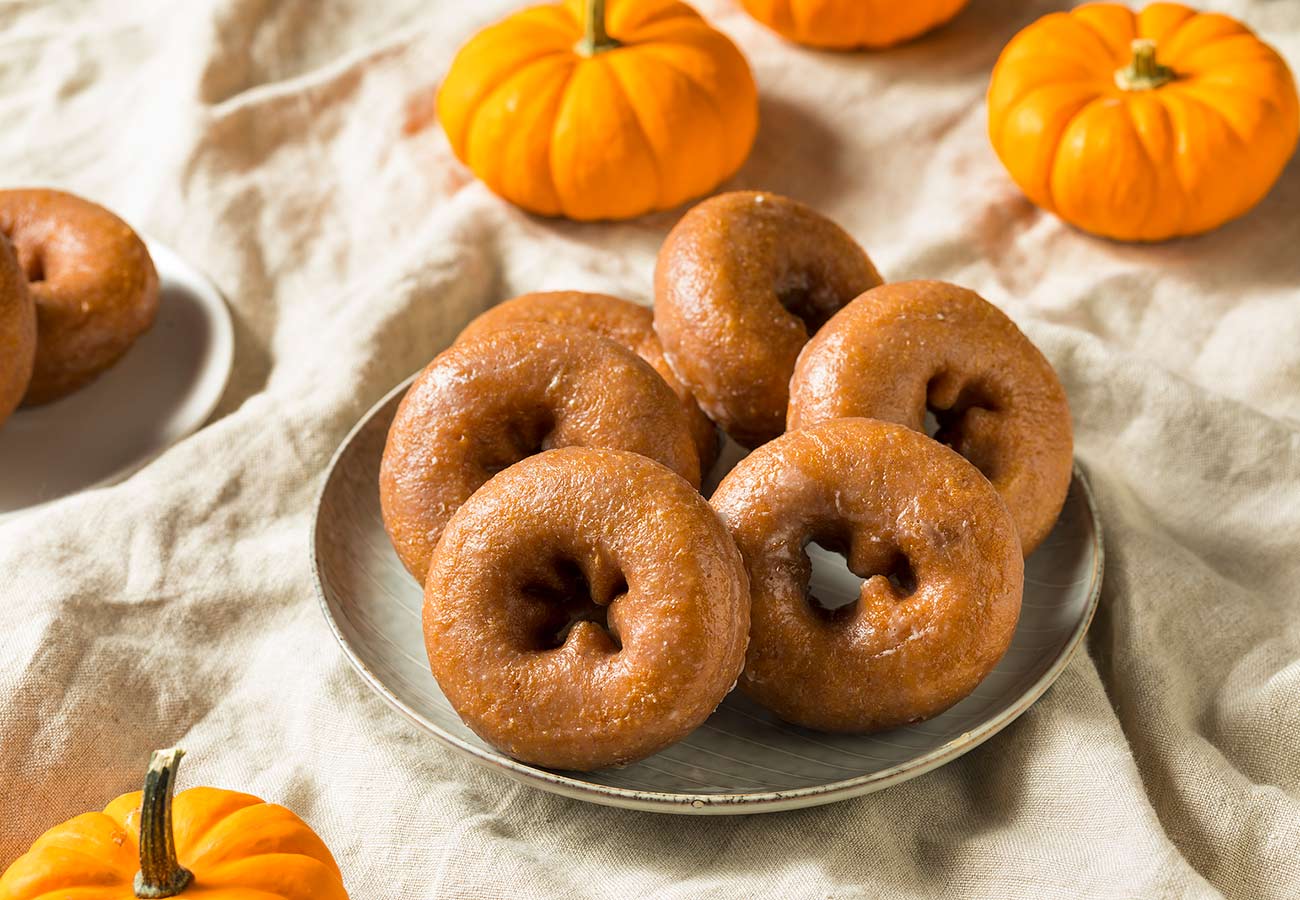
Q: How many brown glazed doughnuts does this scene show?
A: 8